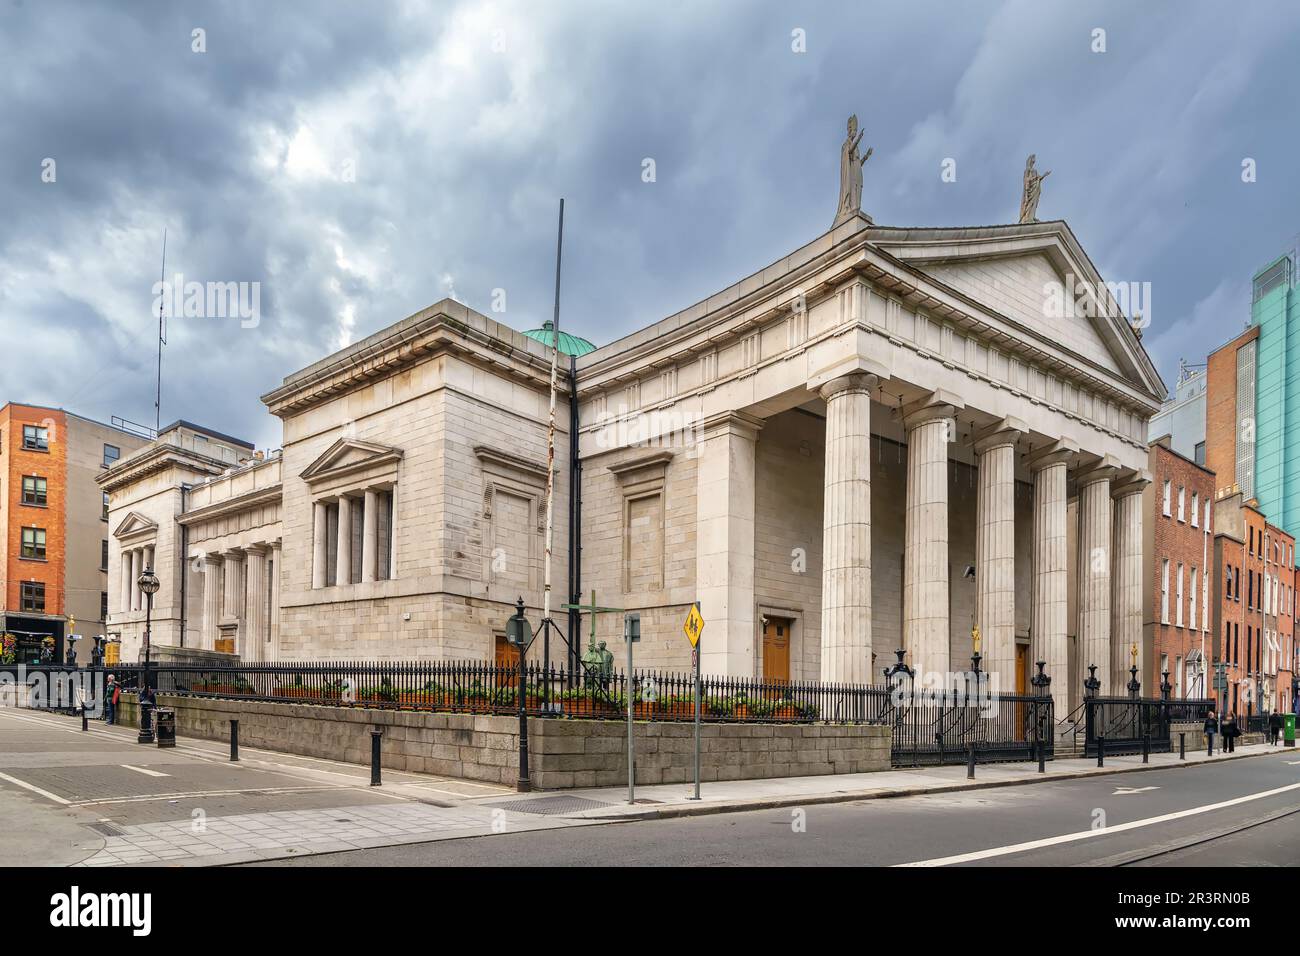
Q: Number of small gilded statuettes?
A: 3